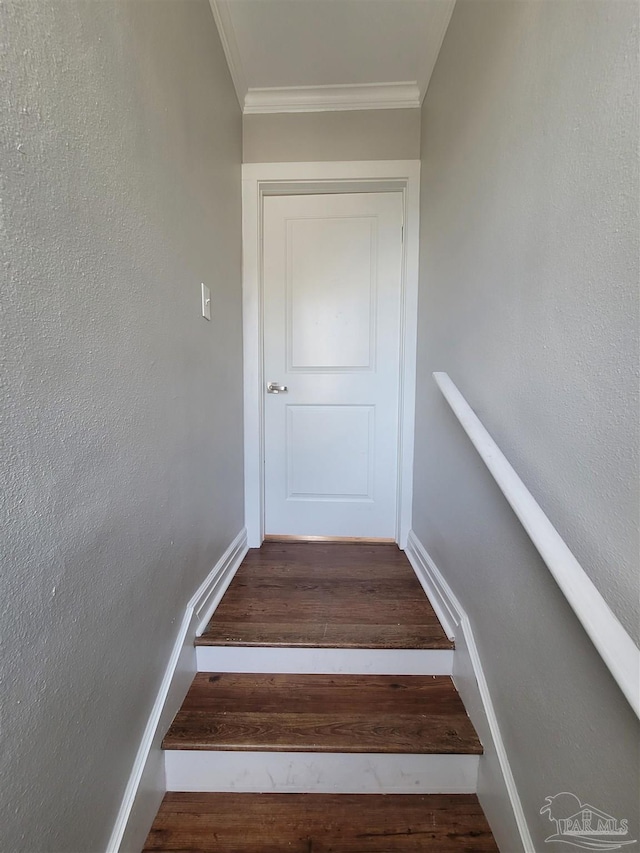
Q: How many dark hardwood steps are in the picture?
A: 3